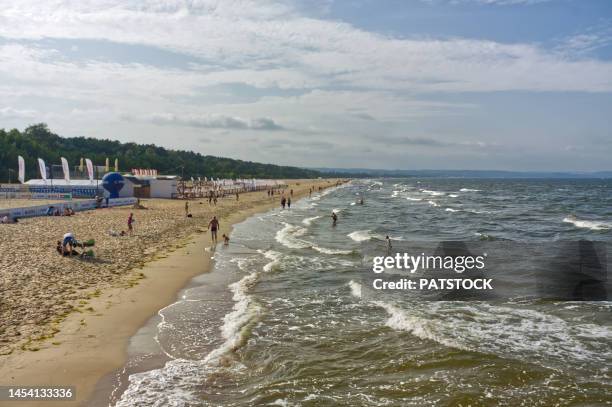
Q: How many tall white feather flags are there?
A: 4